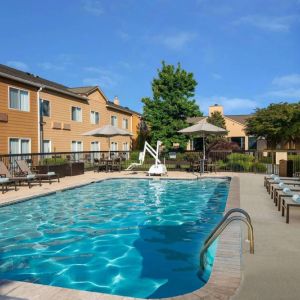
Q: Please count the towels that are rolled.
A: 8